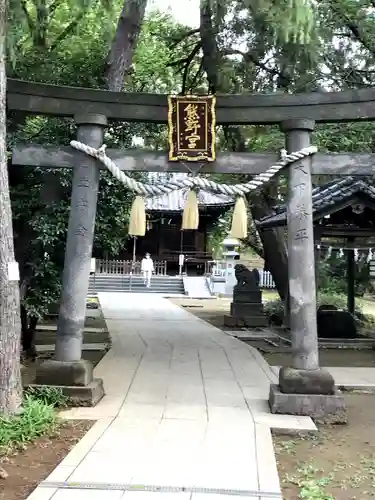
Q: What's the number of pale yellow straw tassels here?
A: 3